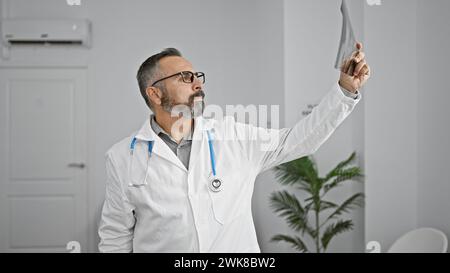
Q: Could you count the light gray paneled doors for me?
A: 1